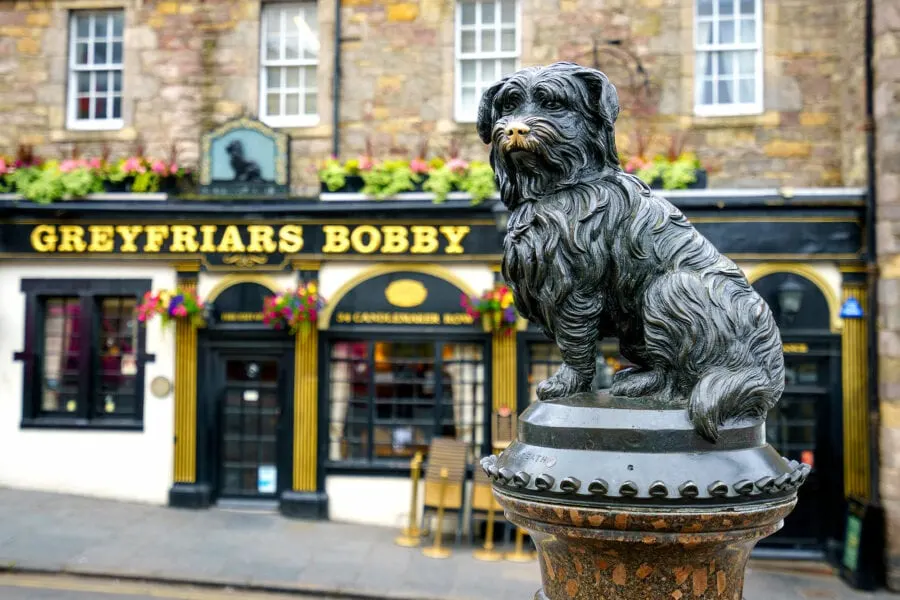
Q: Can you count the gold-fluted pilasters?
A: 4